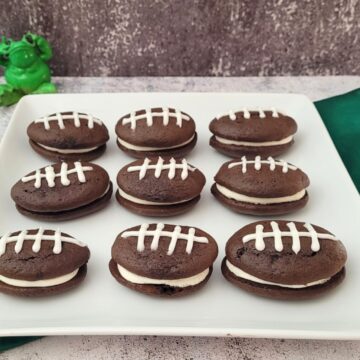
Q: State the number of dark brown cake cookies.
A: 9